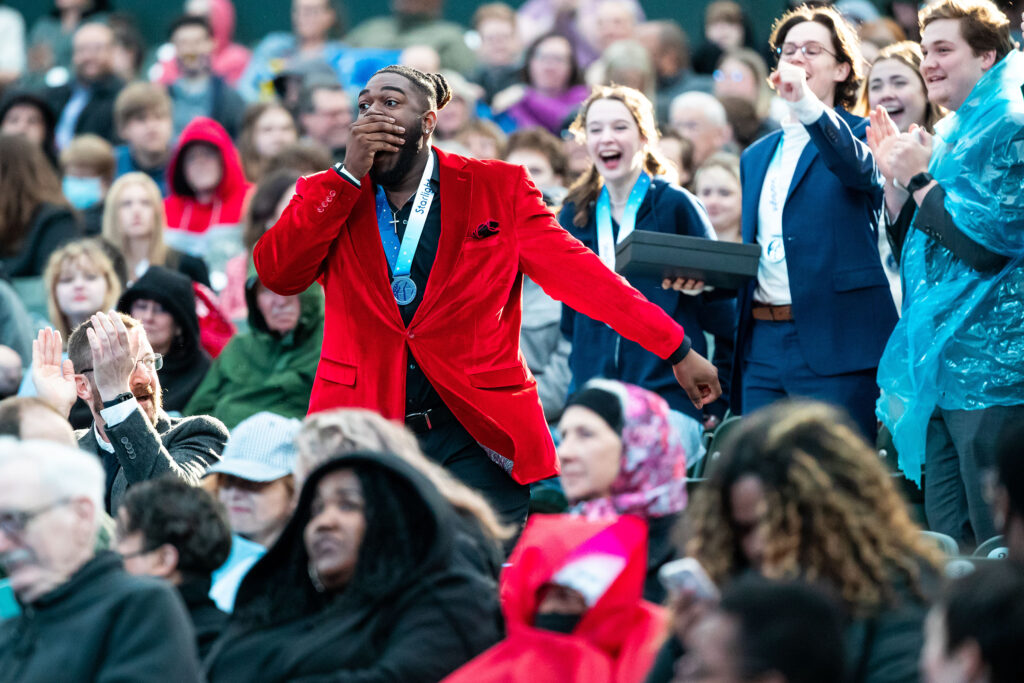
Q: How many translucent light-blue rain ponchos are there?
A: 1